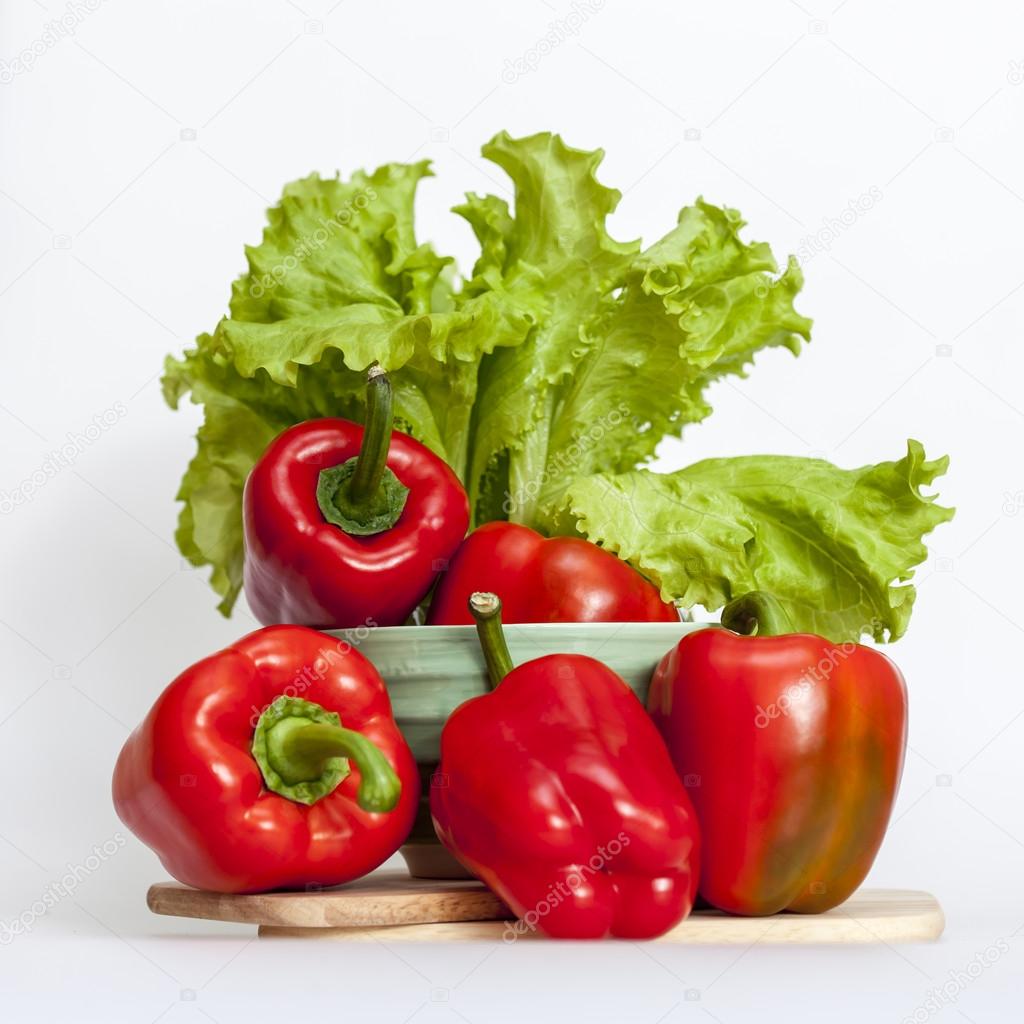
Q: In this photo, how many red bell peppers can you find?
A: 5